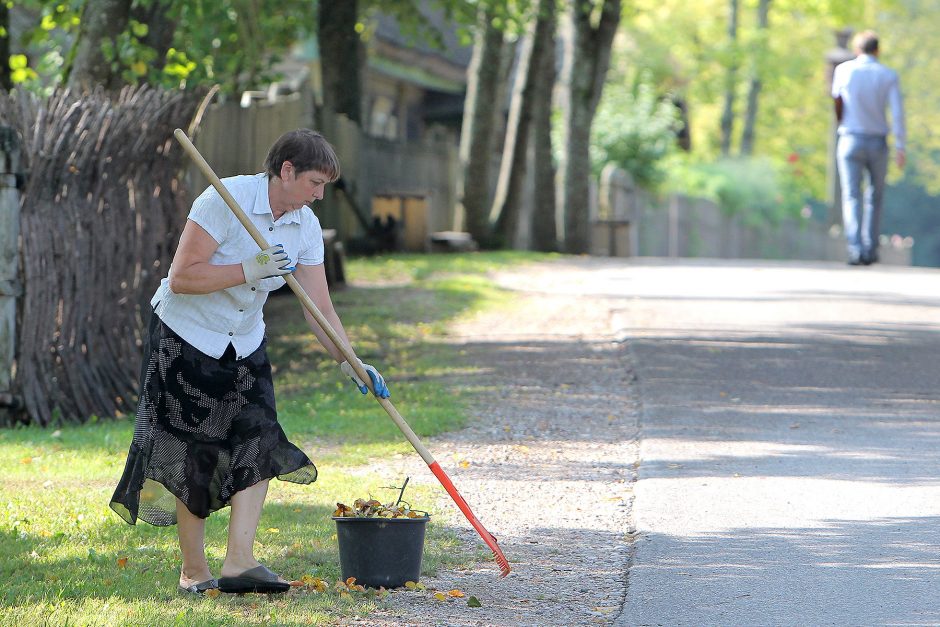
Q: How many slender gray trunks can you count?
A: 2